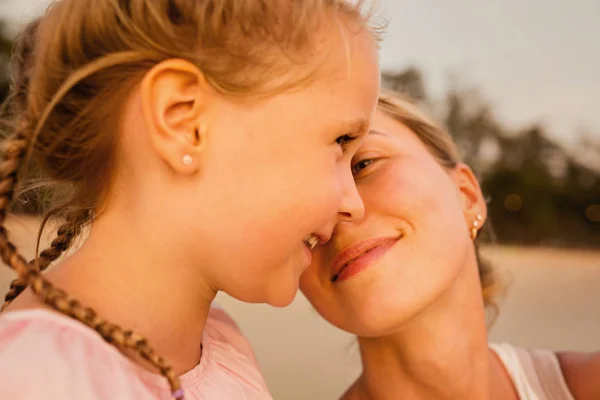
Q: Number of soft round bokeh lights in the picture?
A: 2